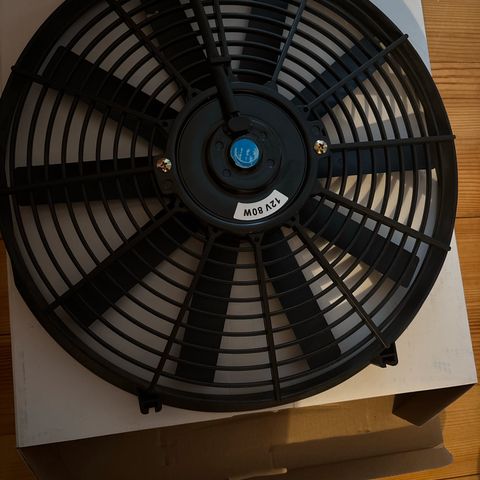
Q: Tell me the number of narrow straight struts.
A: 12